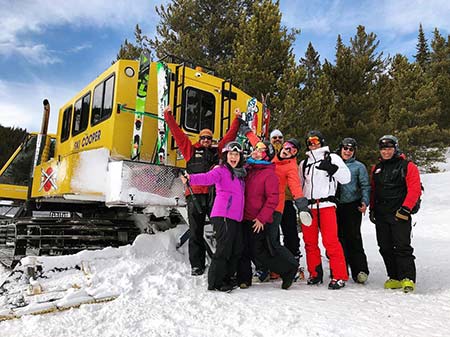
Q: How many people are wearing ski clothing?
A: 8